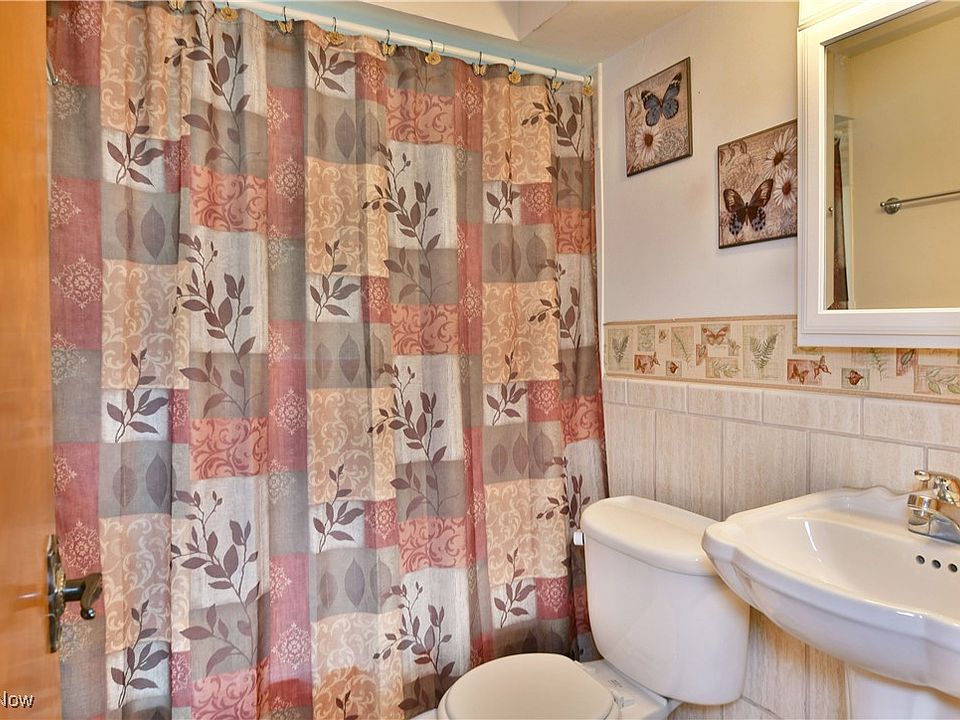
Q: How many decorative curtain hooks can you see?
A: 10